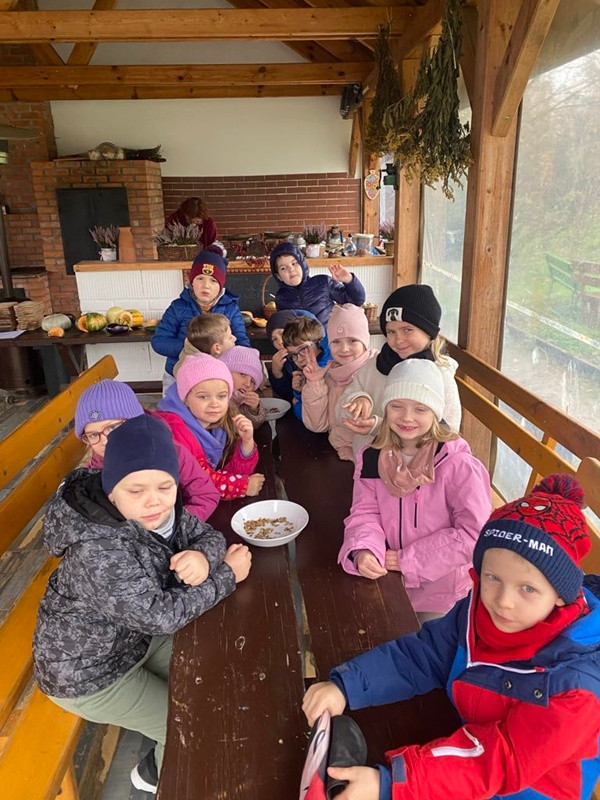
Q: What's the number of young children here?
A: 13